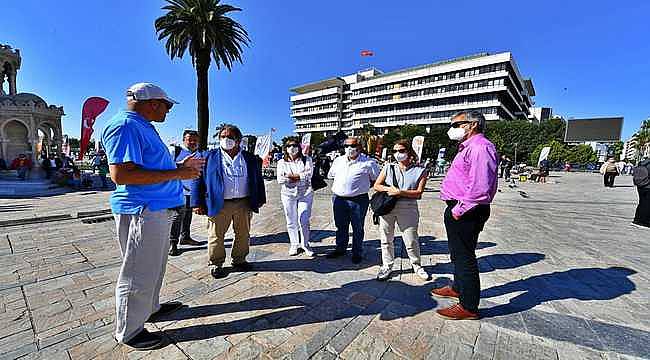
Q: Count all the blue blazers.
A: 1